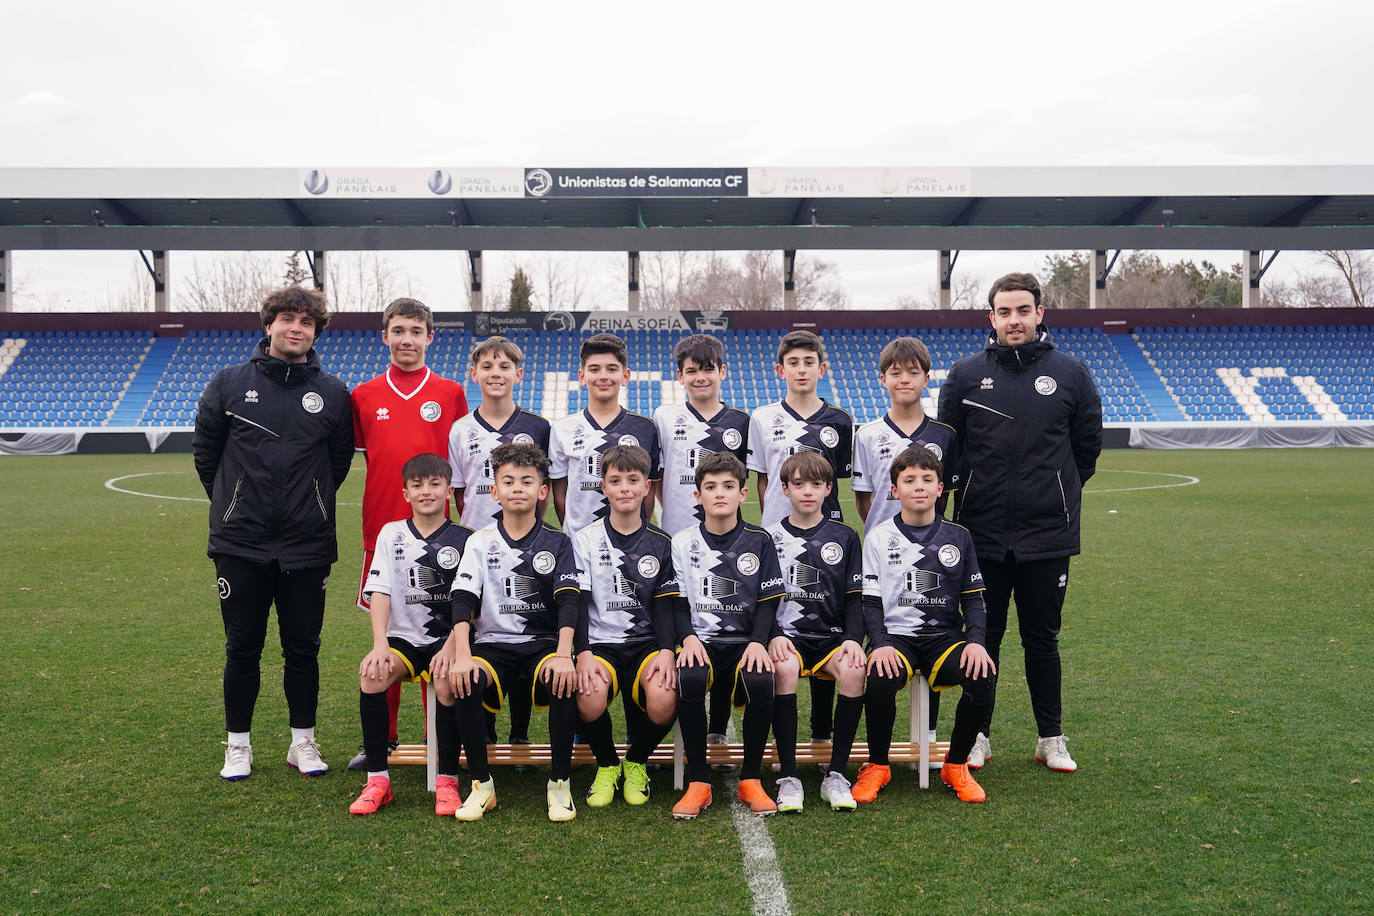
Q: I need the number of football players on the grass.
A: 12